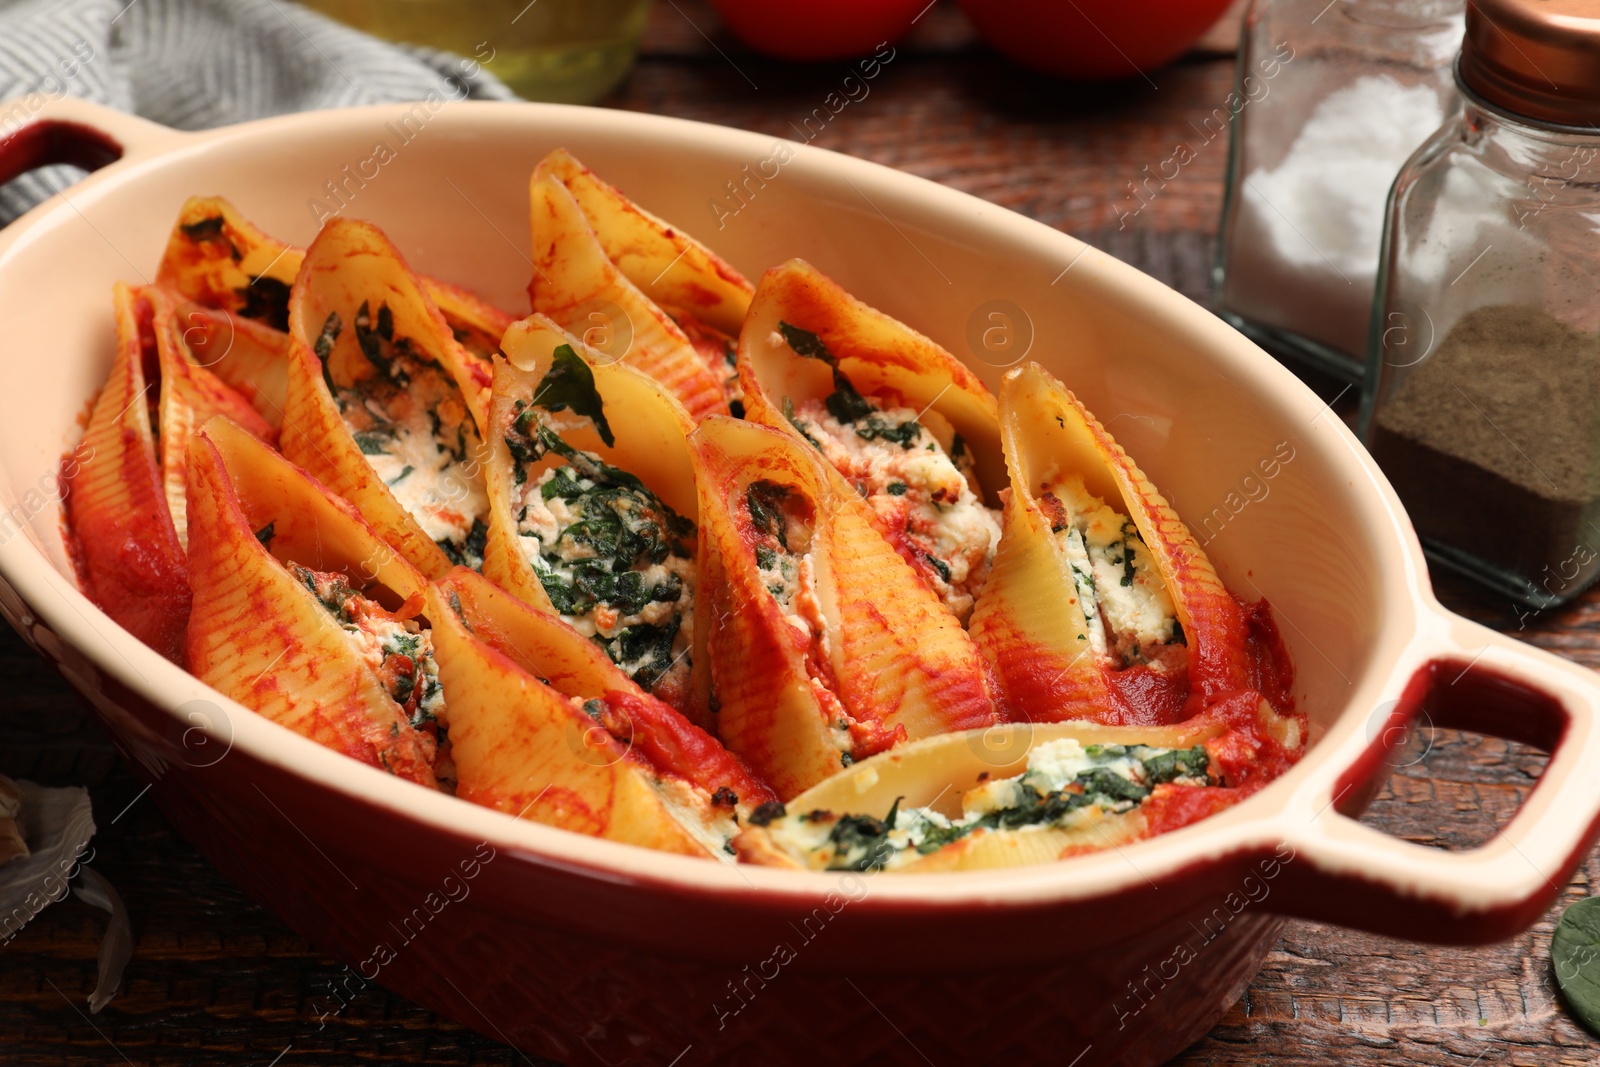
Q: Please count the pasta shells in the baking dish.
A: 11